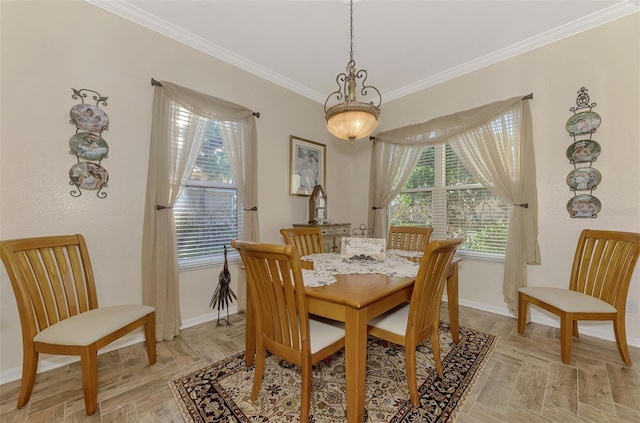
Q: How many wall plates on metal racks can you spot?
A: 7